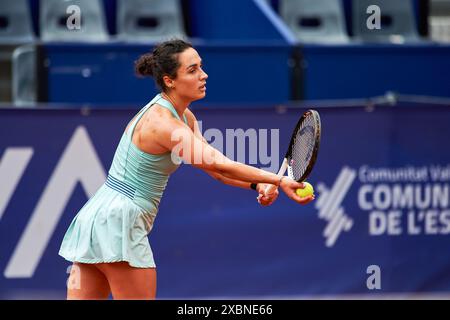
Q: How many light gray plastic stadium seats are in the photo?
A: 5